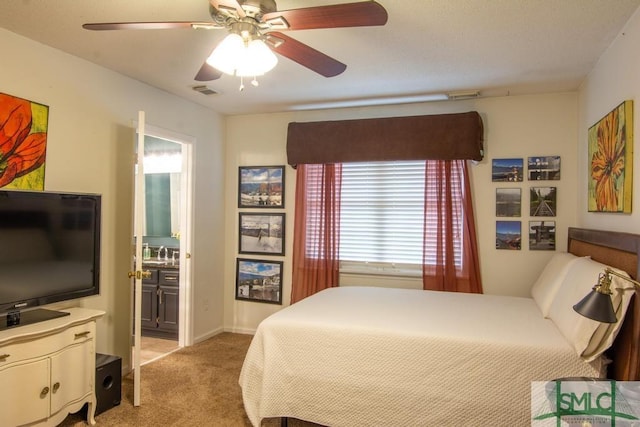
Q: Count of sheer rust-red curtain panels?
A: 2